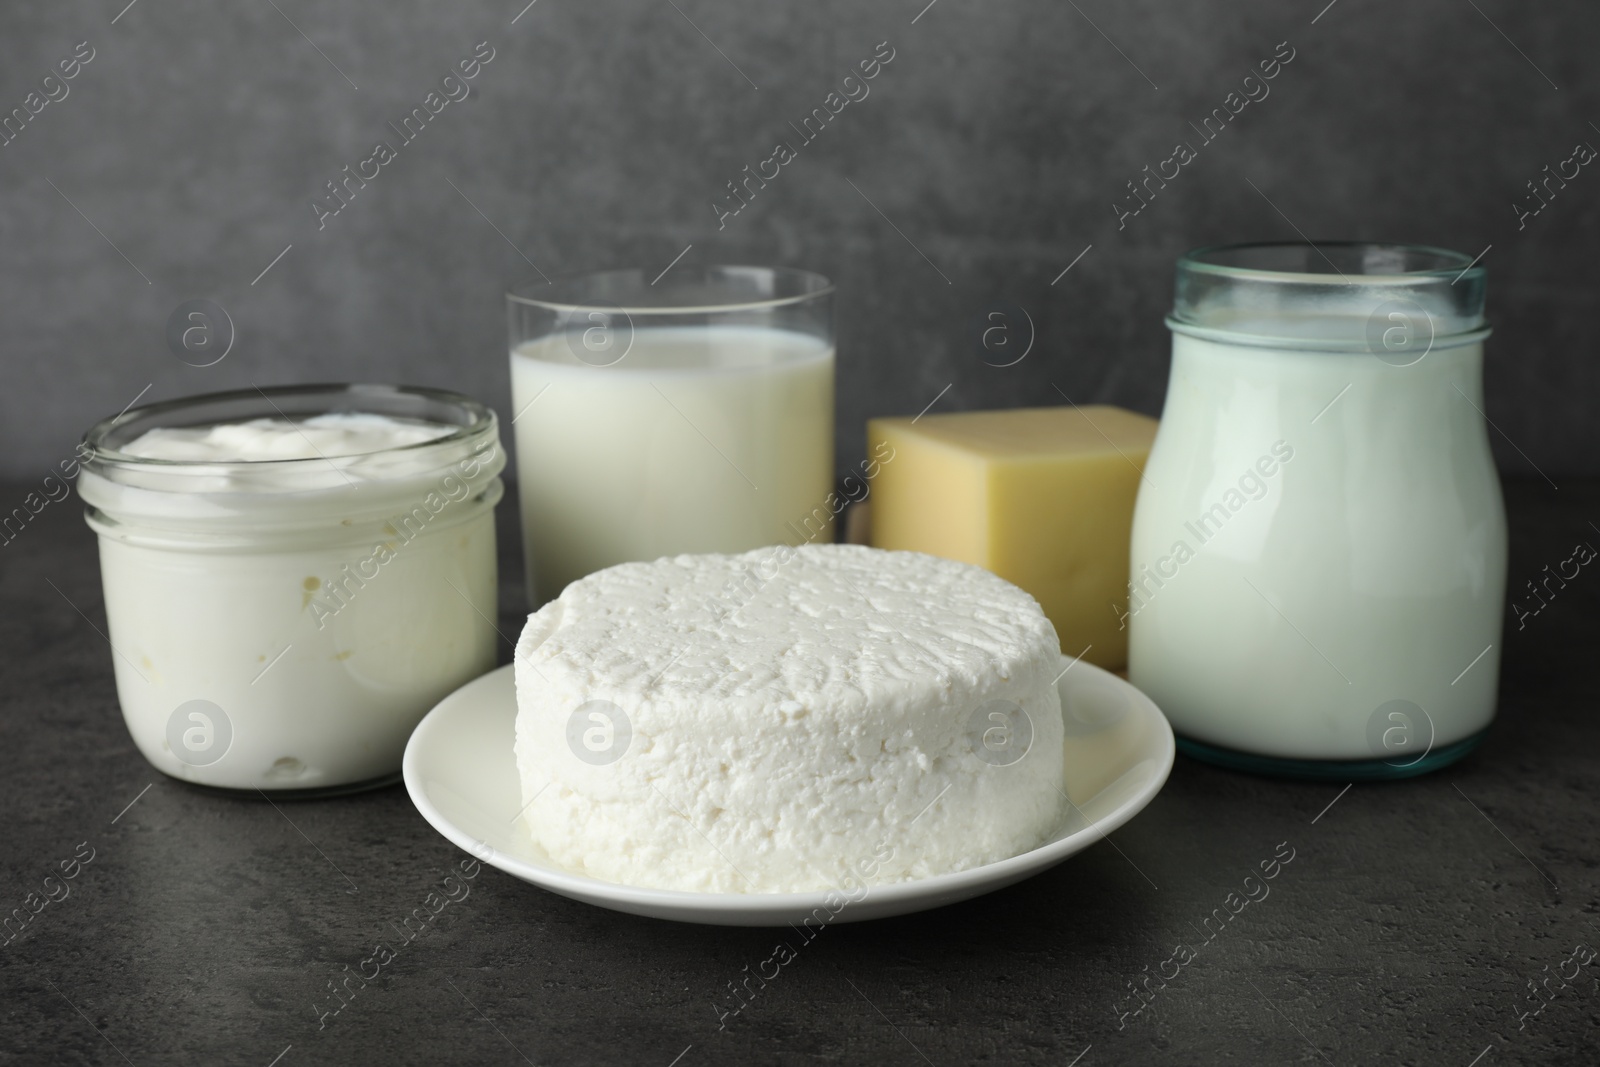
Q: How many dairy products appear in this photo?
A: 5